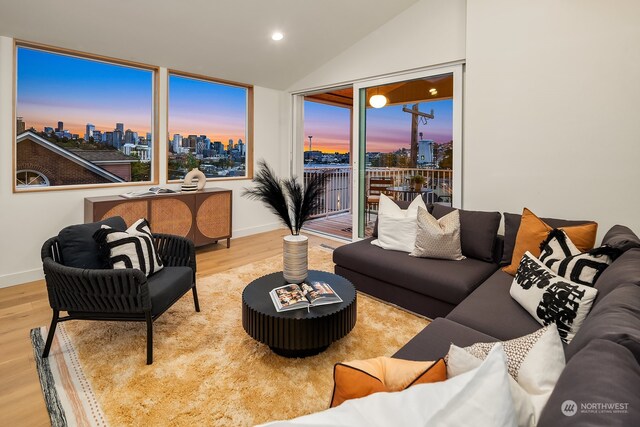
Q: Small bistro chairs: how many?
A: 1